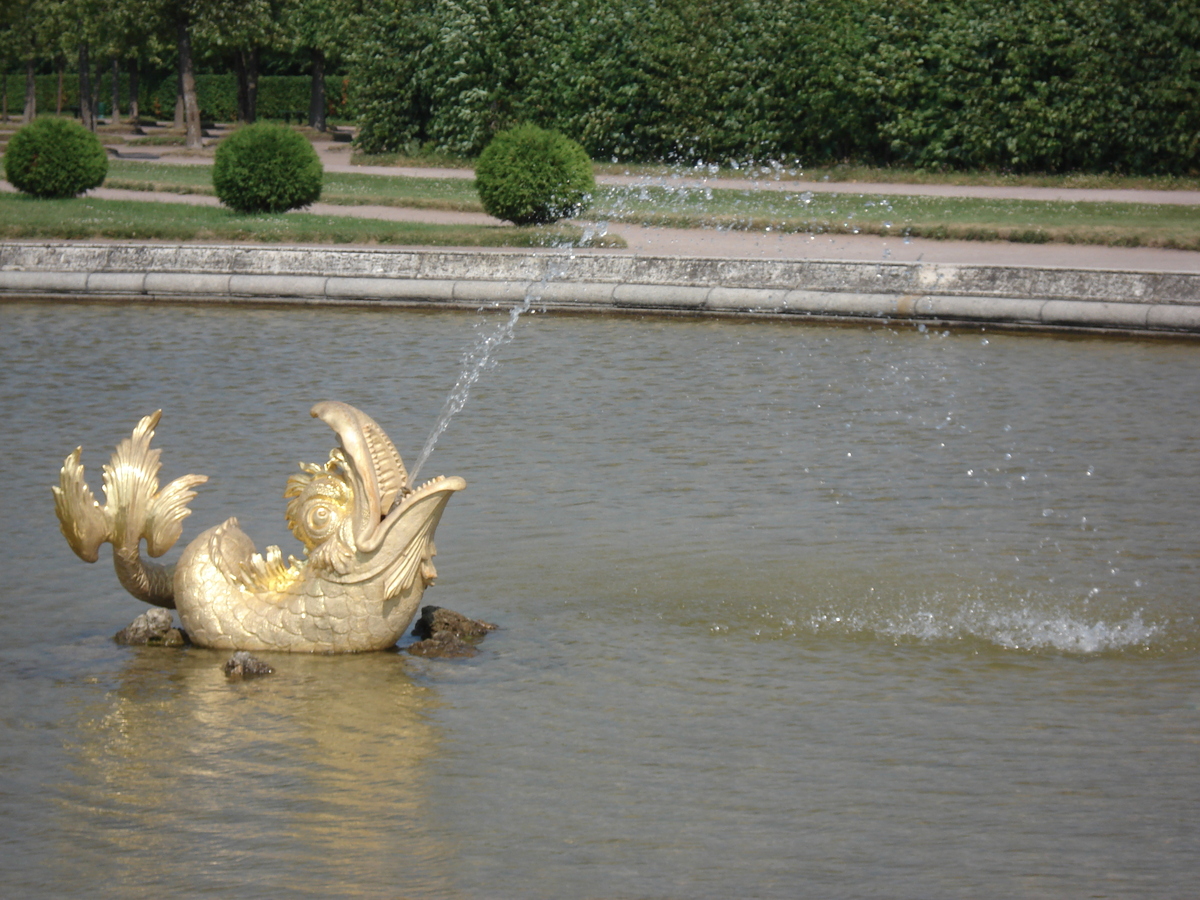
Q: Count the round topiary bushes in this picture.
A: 3